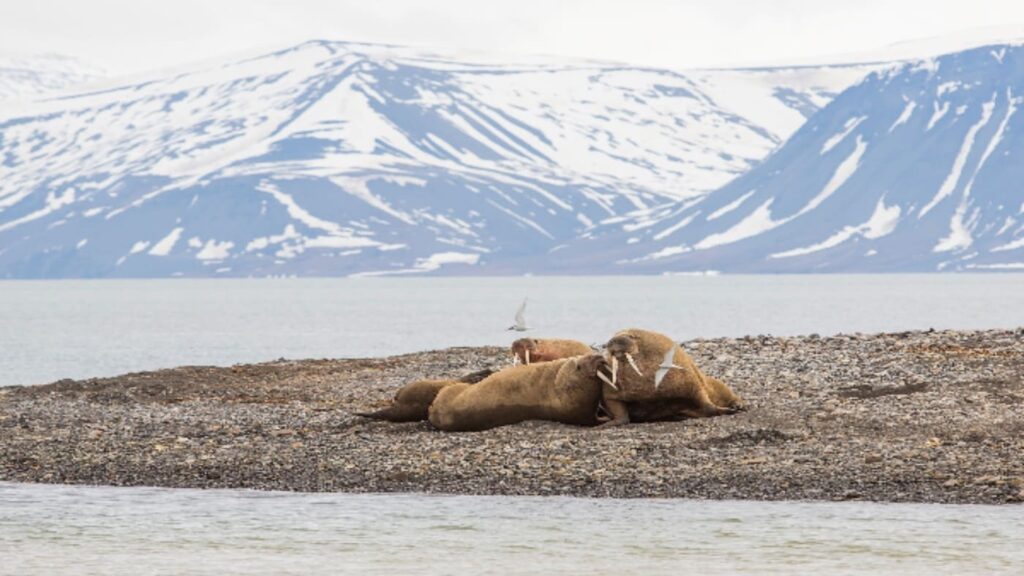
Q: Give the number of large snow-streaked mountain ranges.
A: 2